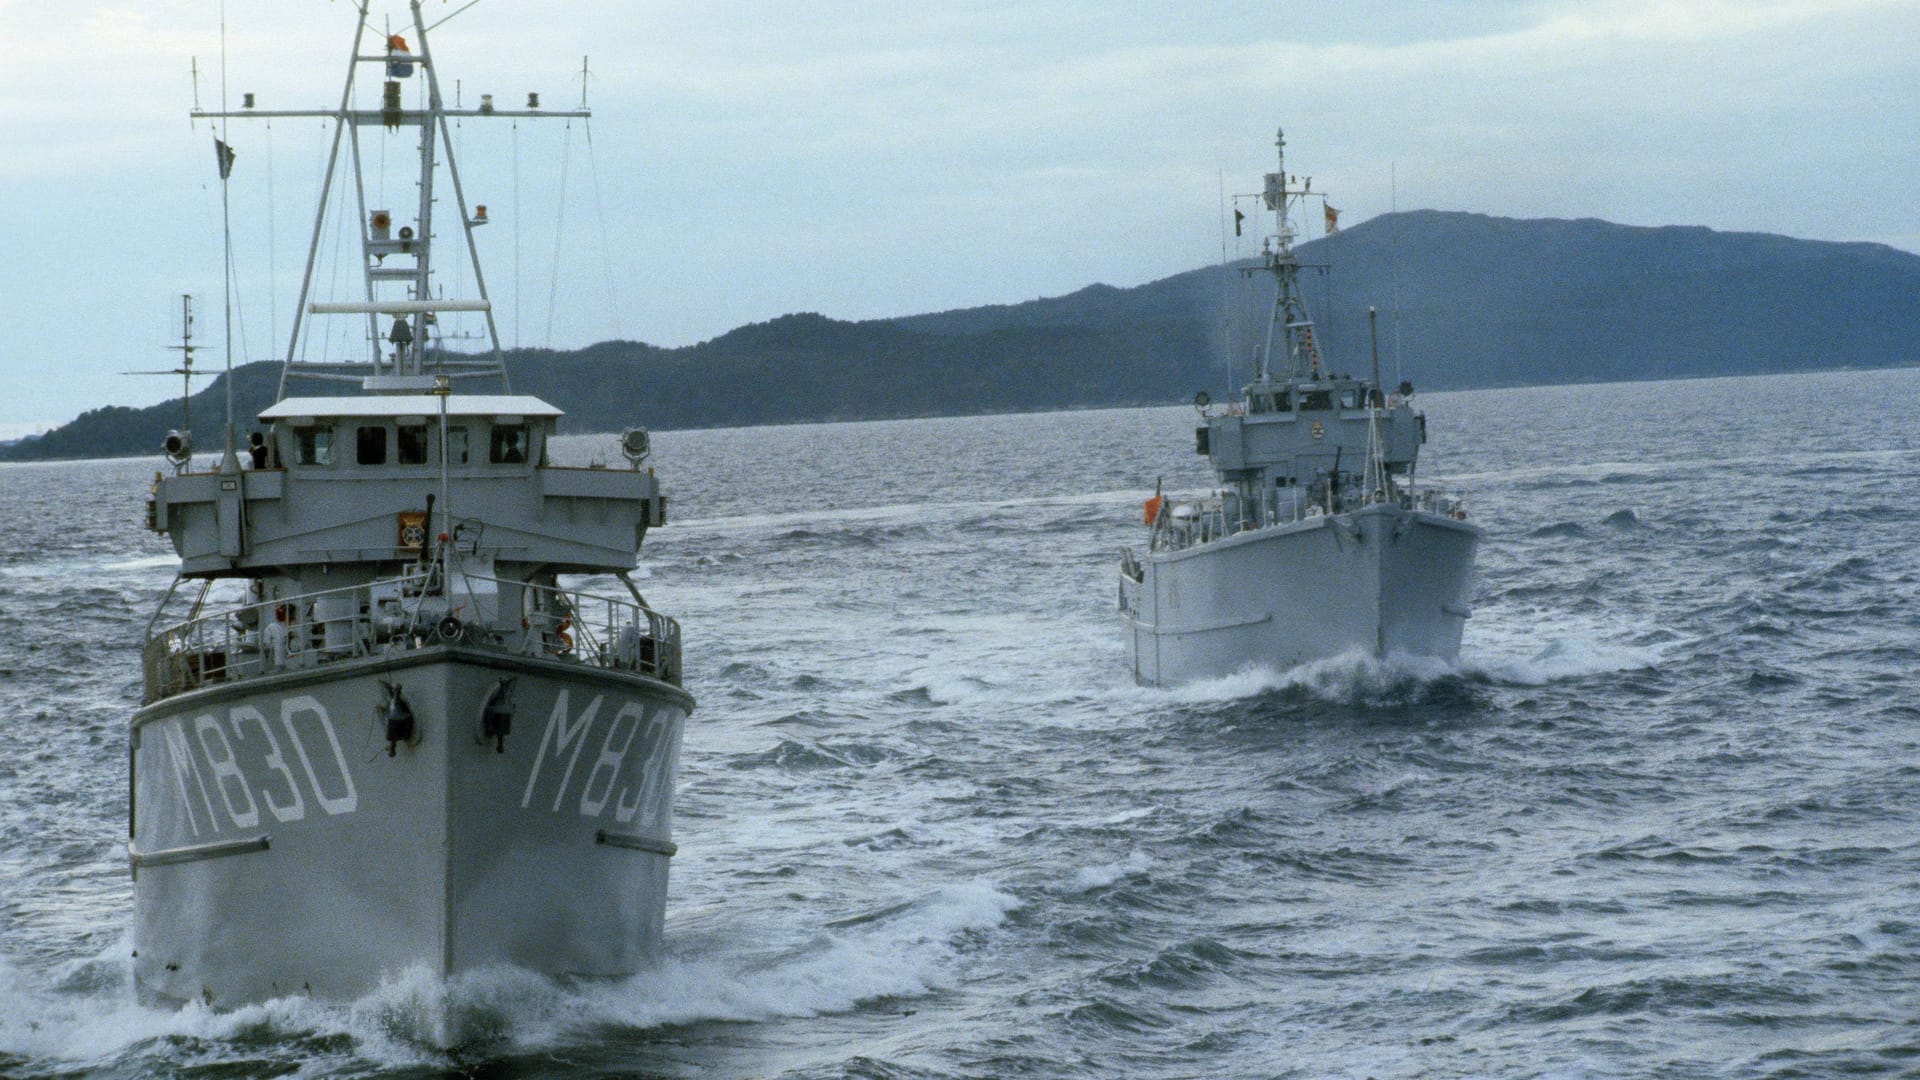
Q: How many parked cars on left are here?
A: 0